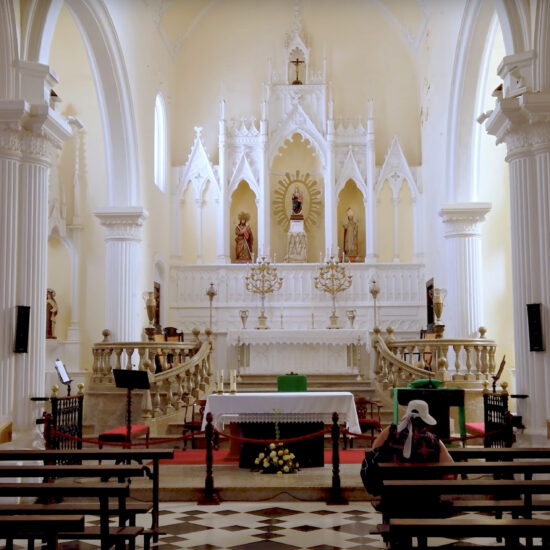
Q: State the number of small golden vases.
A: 2